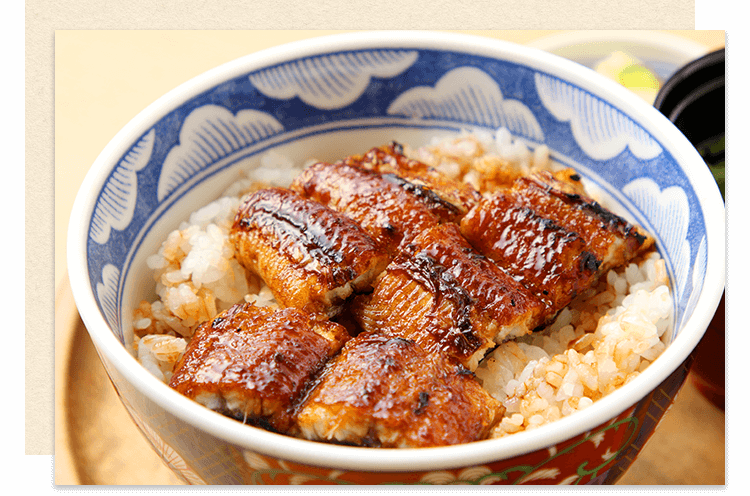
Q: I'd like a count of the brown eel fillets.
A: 6